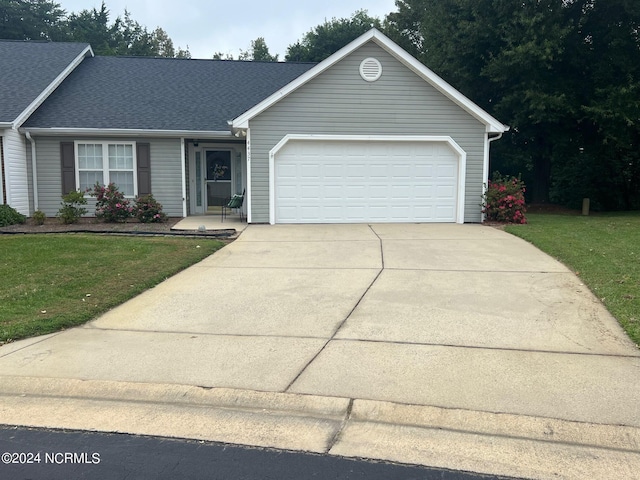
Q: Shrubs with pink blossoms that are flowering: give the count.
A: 3